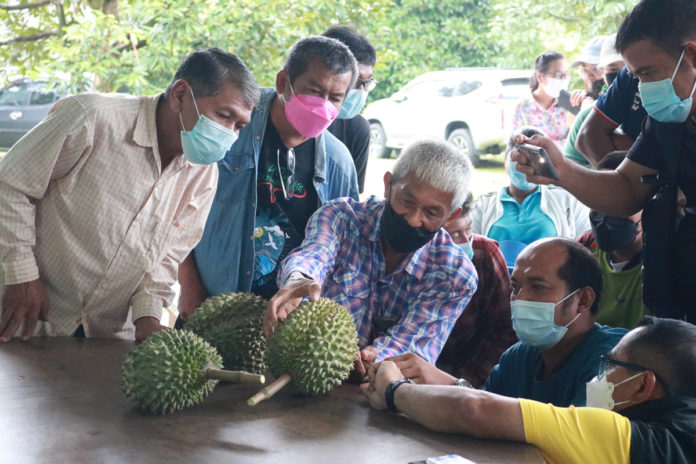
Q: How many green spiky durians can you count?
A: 3